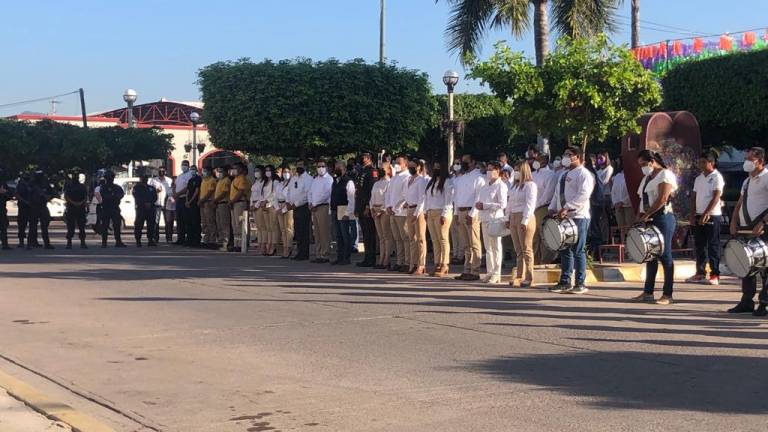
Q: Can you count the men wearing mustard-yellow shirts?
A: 3